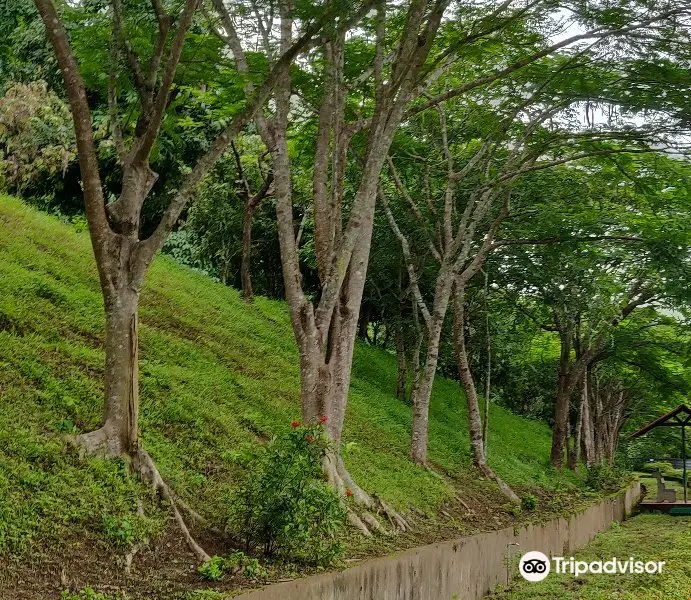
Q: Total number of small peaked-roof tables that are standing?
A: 1